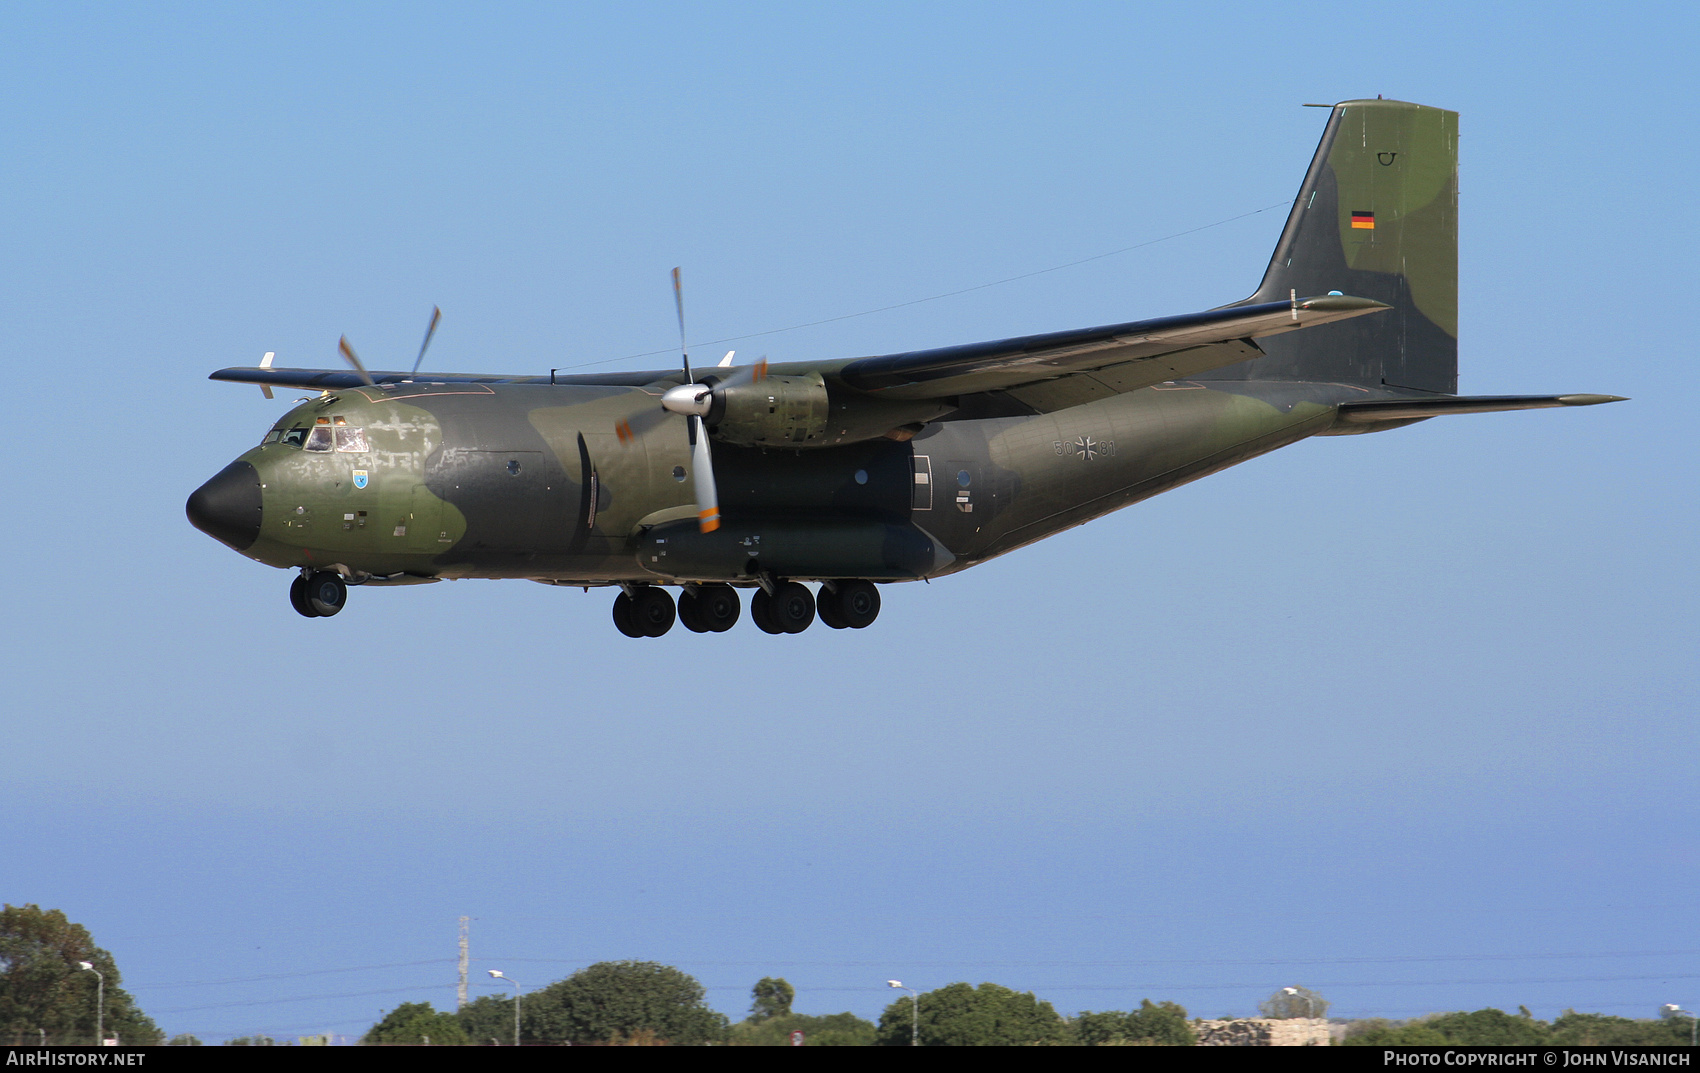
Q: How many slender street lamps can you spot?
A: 5